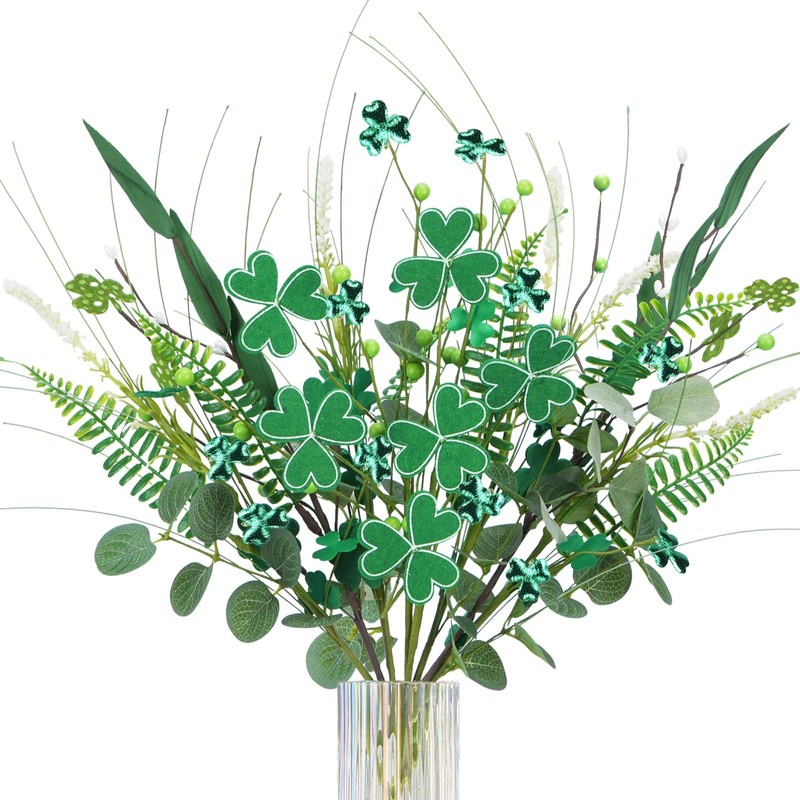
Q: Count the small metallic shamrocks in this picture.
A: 11